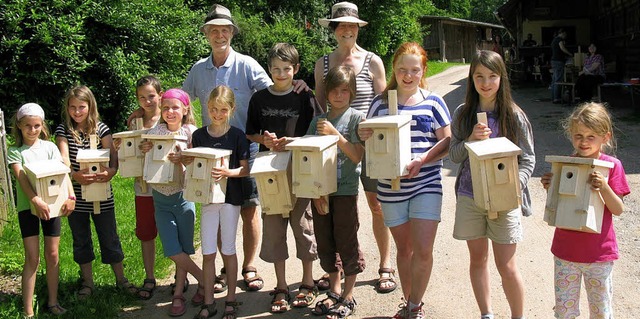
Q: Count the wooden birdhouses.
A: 10